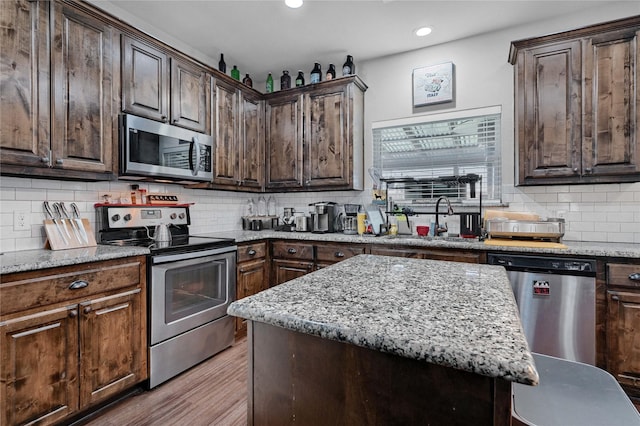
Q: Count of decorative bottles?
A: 9